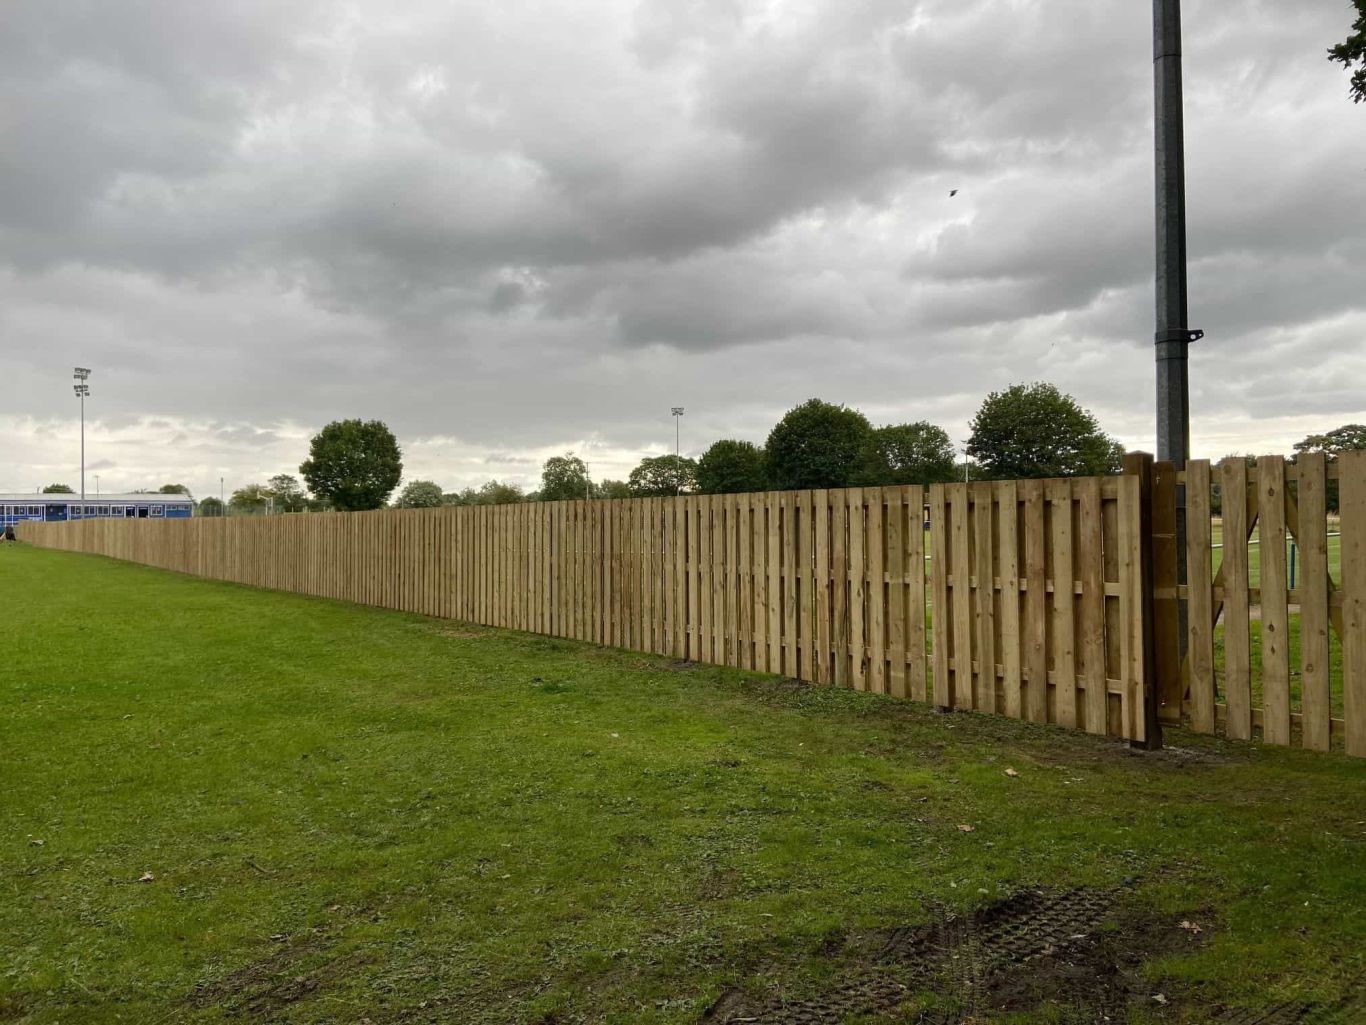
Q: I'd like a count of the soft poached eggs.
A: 0